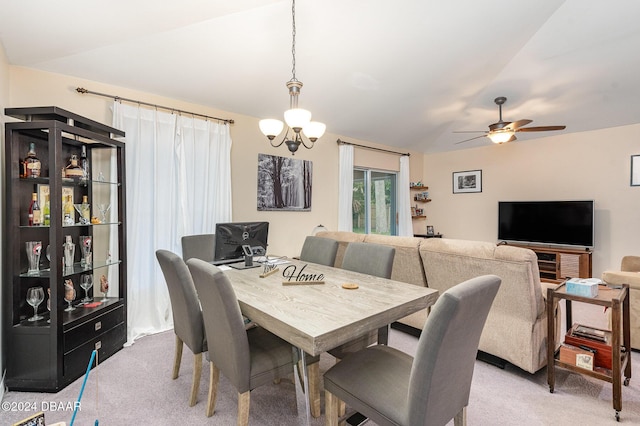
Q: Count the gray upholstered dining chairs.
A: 6